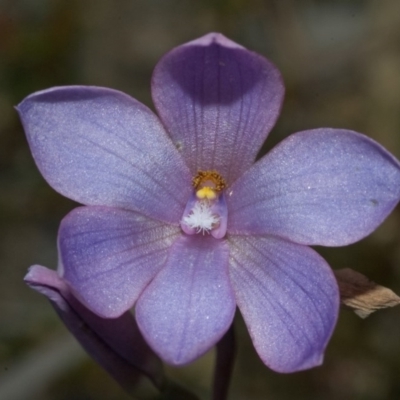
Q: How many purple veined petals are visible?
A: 6